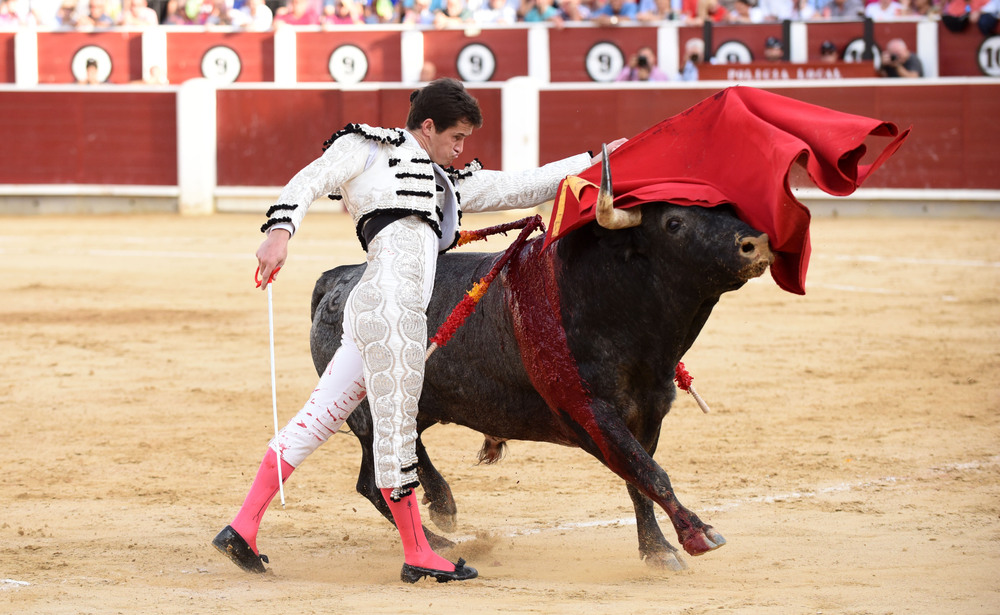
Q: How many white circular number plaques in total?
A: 8